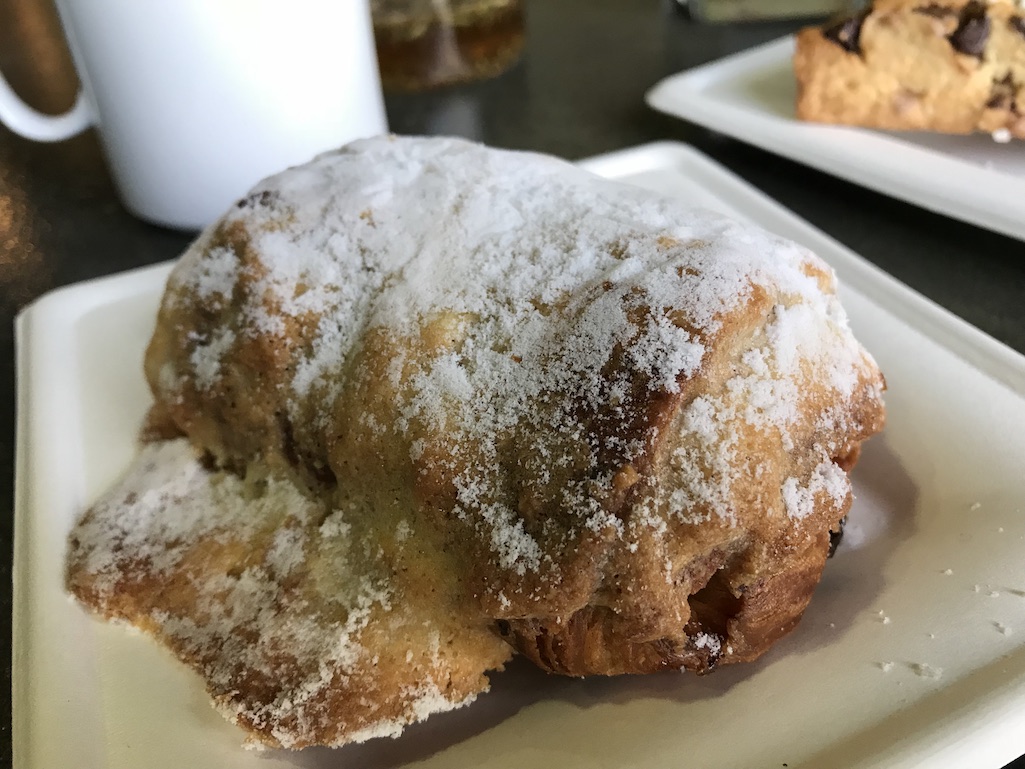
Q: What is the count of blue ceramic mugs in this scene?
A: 0